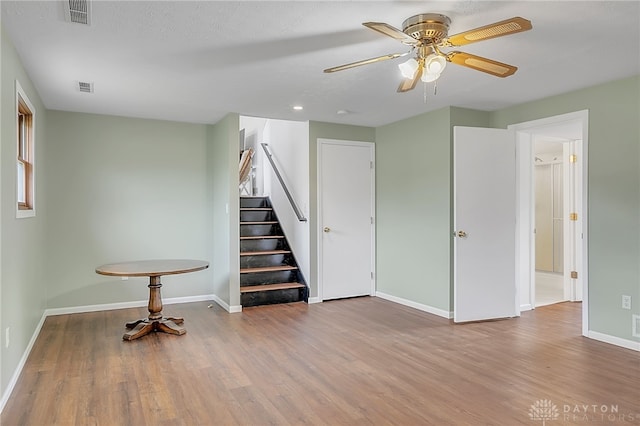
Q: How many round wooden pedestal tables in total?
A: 1